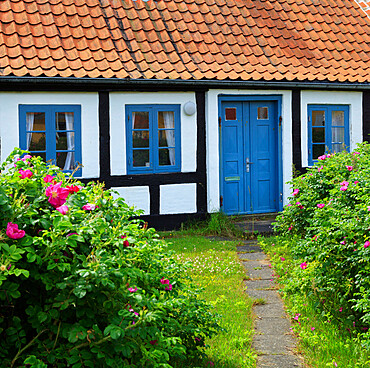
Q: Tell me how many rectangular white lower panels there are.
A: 2